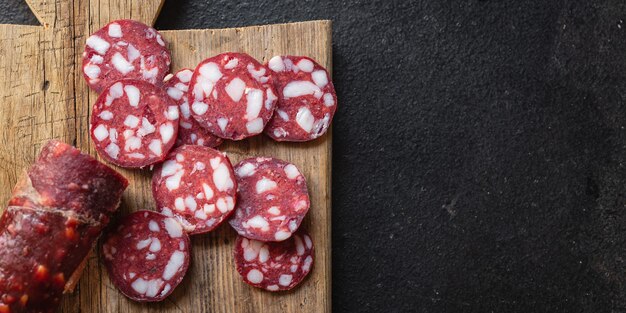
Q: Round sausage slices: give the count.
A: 9